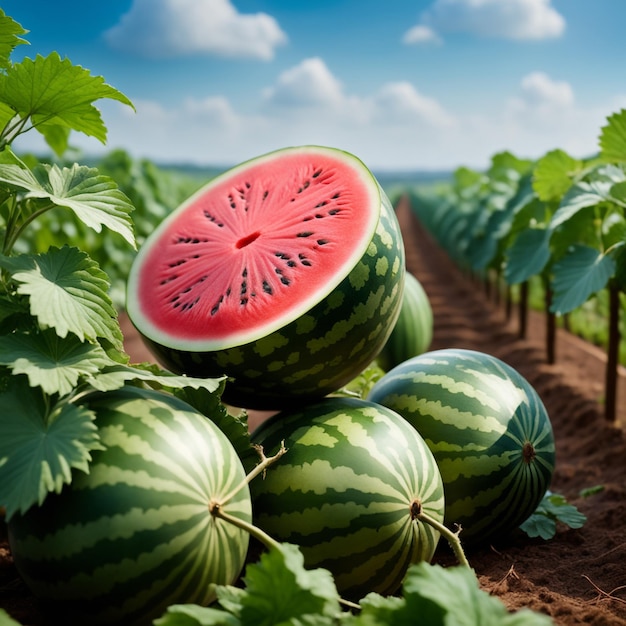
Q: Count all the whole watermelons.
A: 4